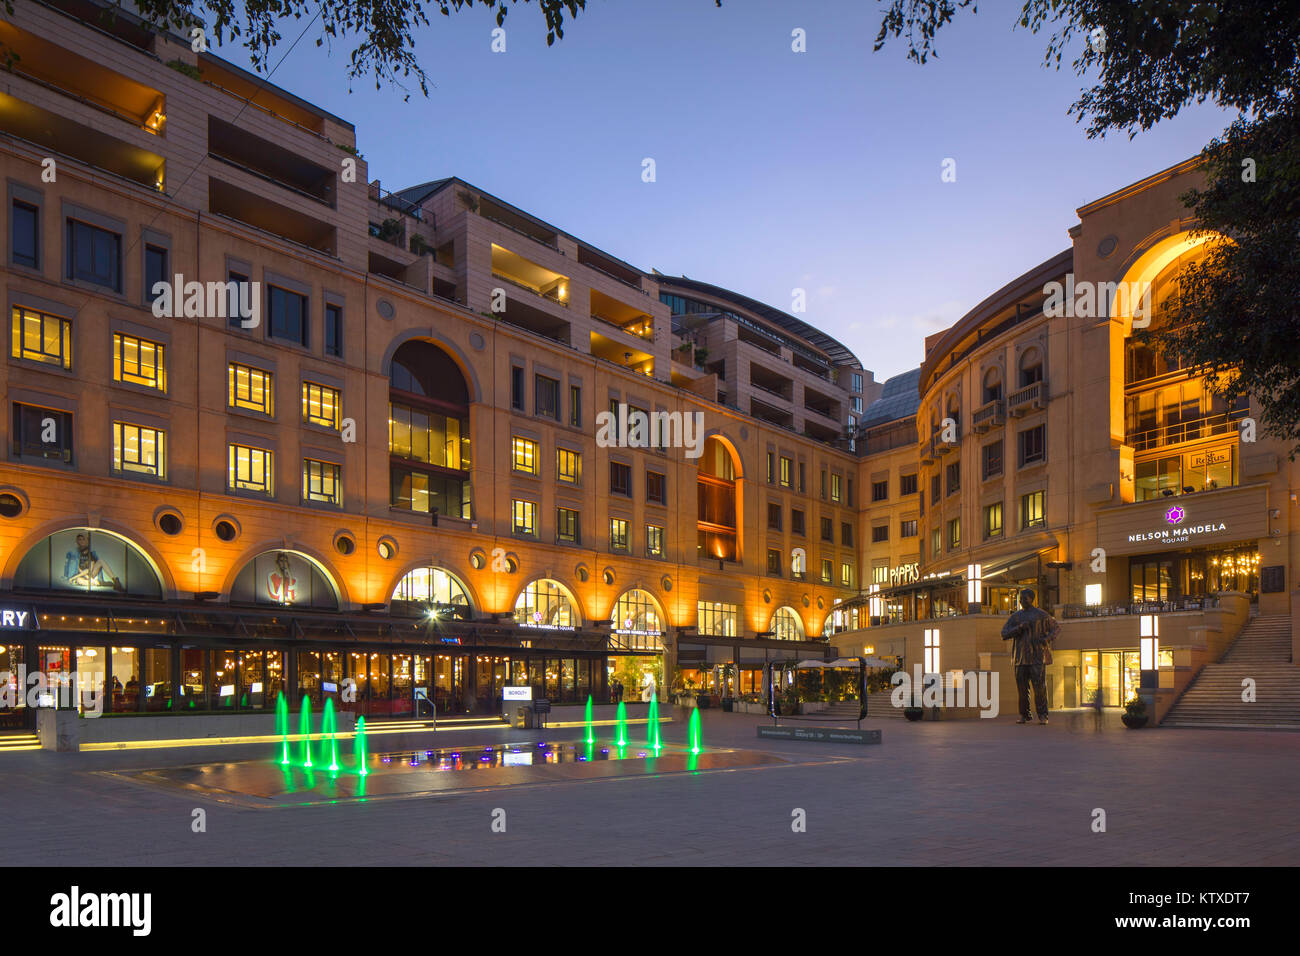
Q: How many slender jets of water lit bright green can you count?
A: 8